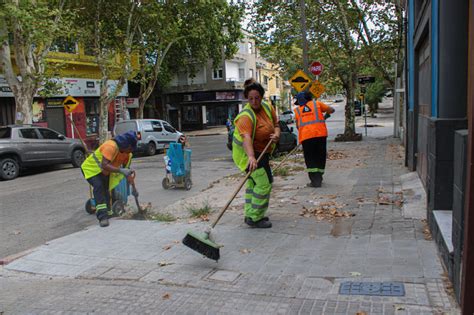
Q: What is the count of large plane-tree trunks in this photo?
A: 4